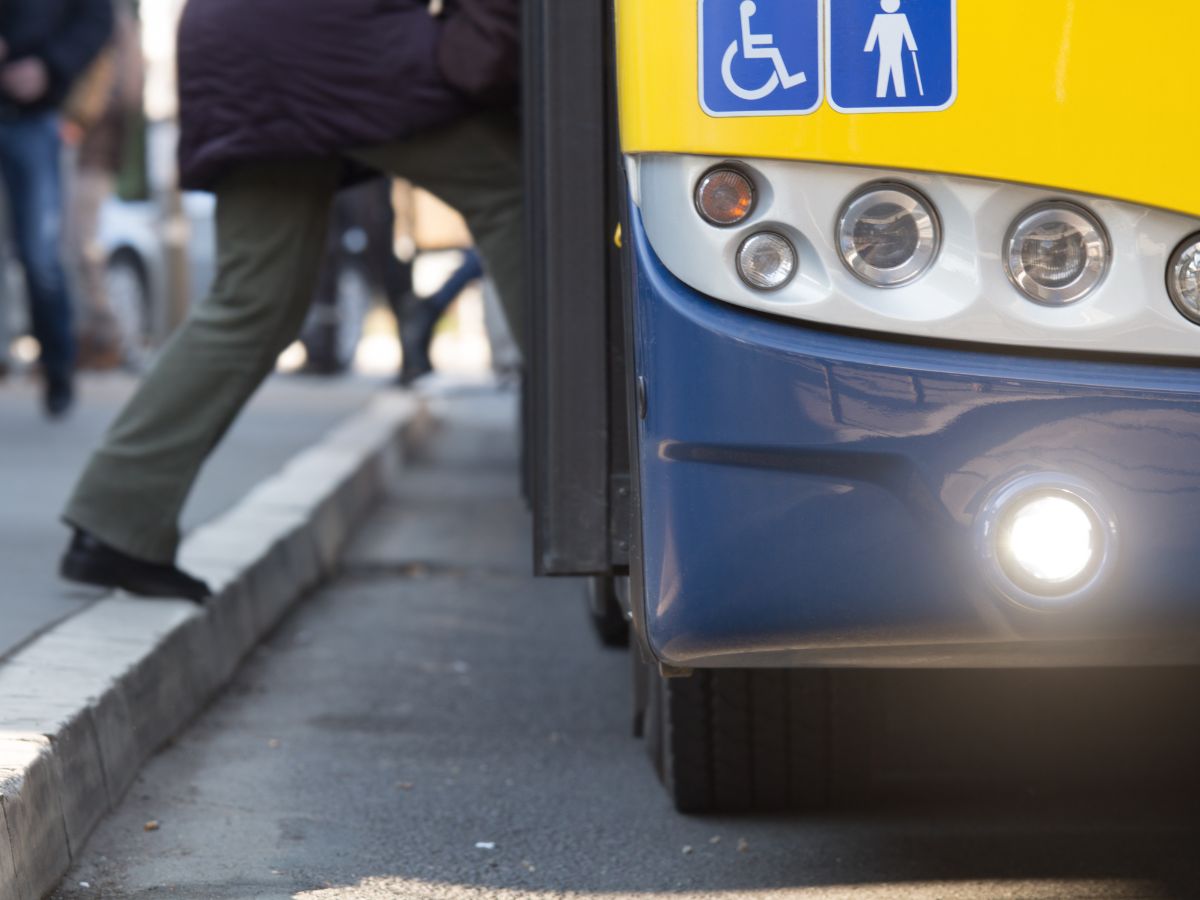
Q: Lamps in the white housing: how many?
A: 5